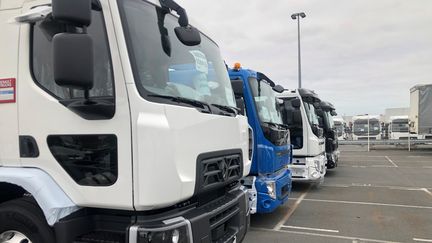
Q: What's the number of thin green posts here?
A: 0